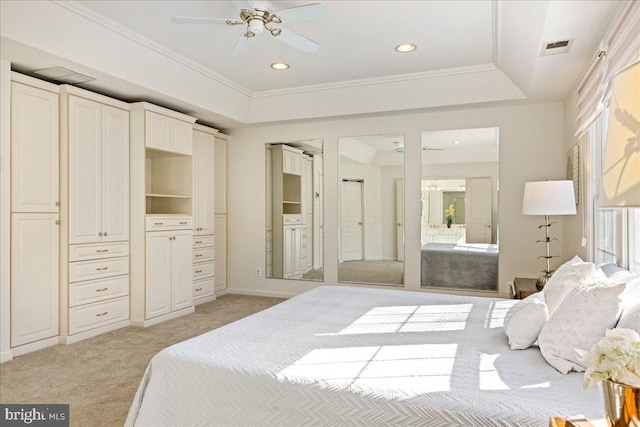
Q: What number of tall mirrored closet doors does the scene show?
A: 3